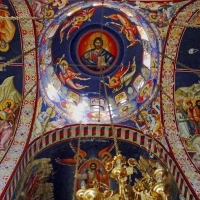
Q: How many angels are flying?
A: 4